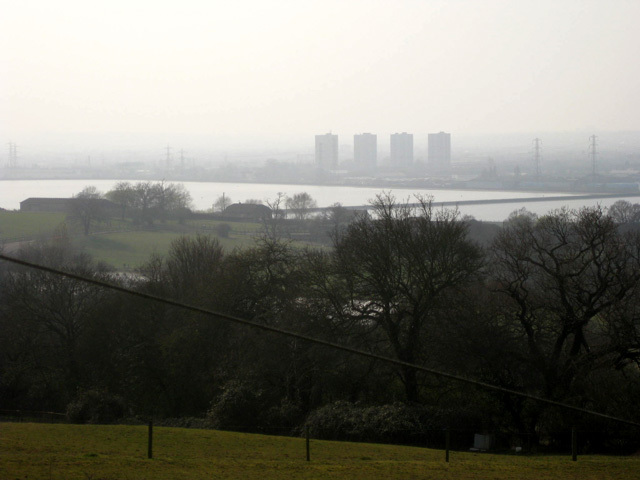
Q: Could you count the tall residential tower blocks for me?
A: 4